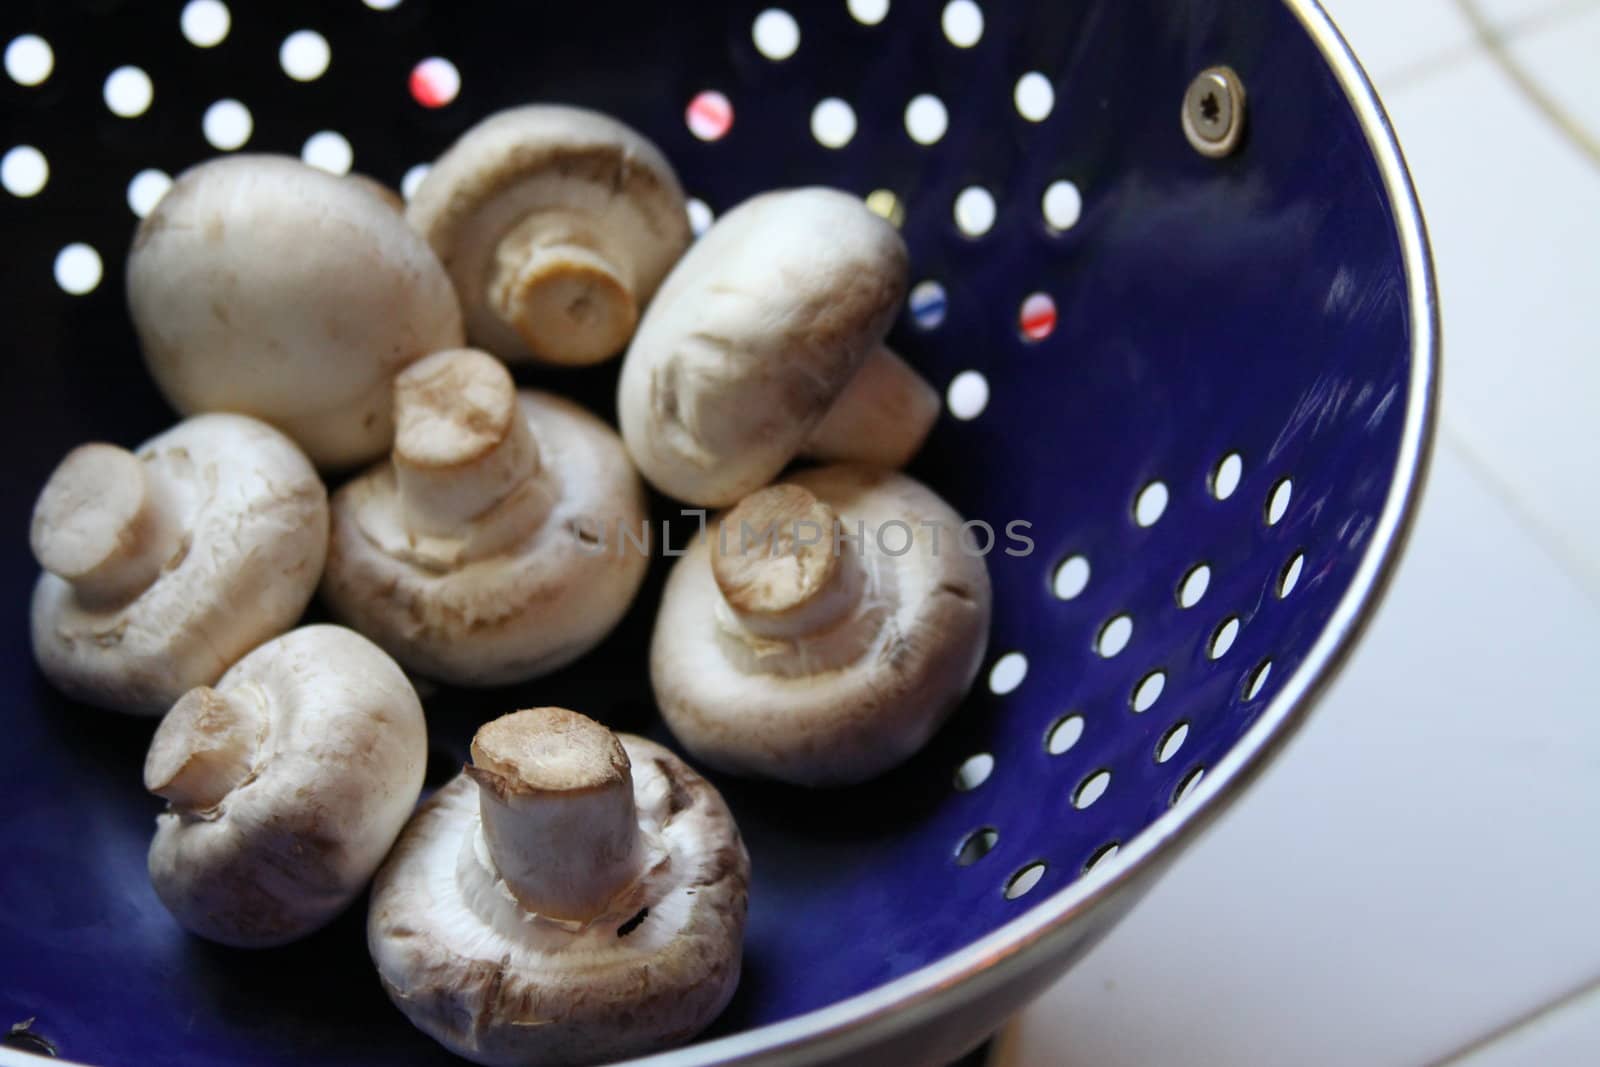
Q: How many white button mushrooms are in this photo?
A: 8